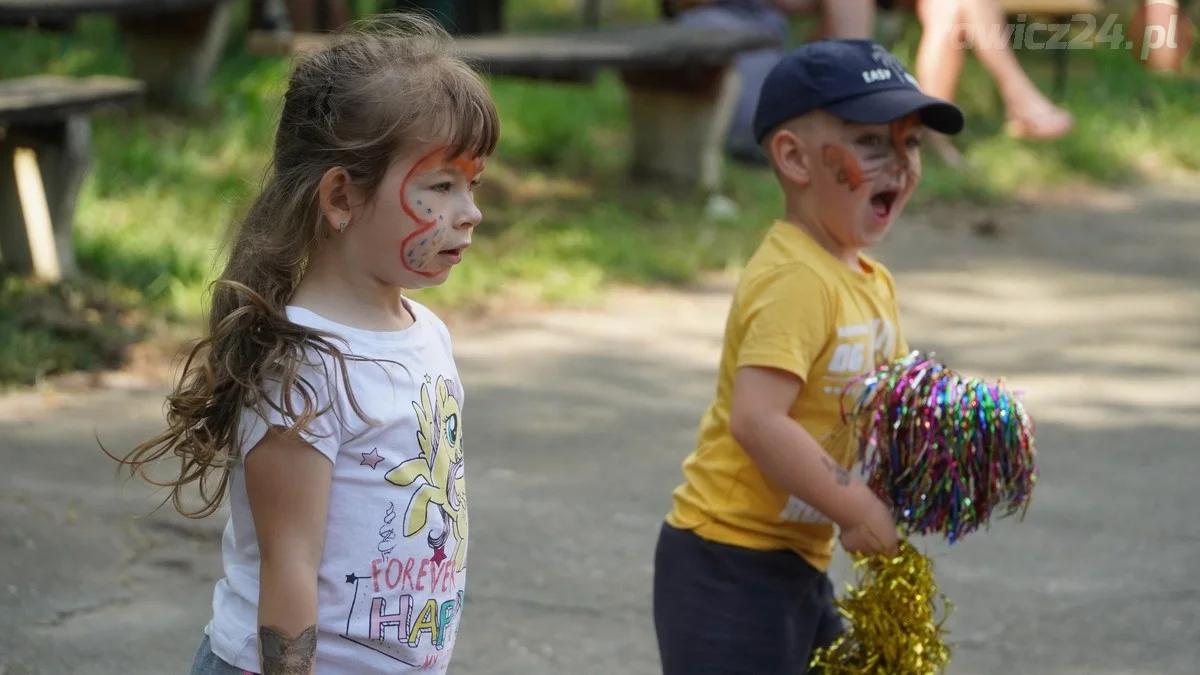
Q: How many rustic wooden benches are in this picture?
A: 3